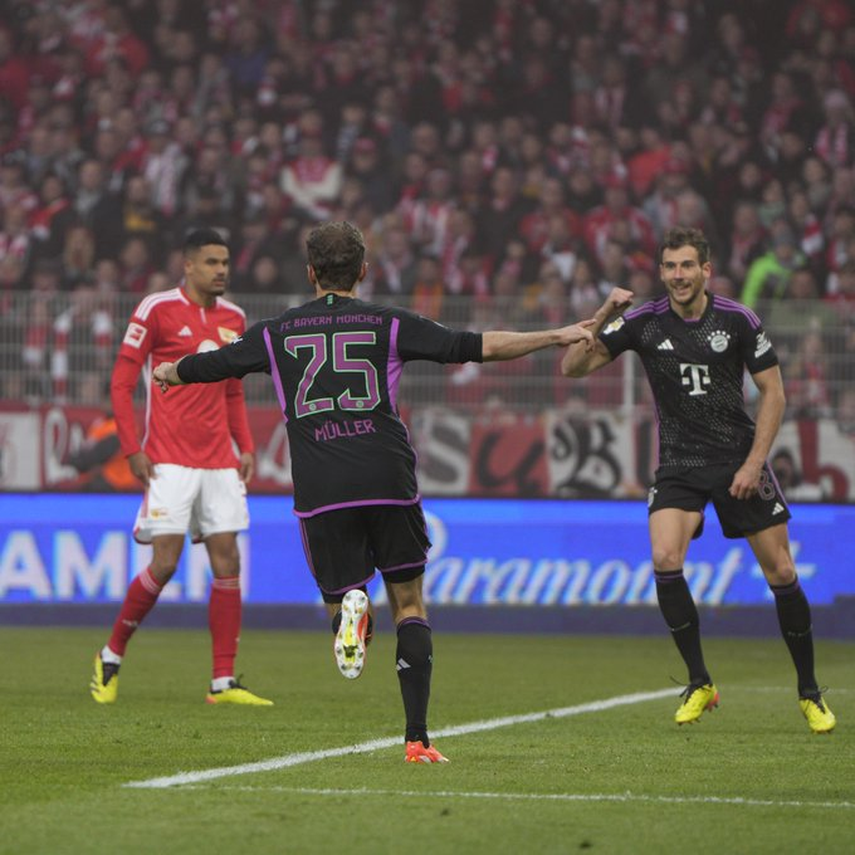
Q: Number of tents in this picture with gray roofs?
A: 0